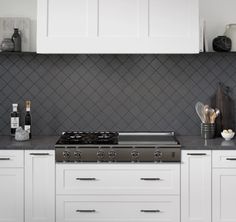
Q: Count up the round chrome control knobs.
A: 6